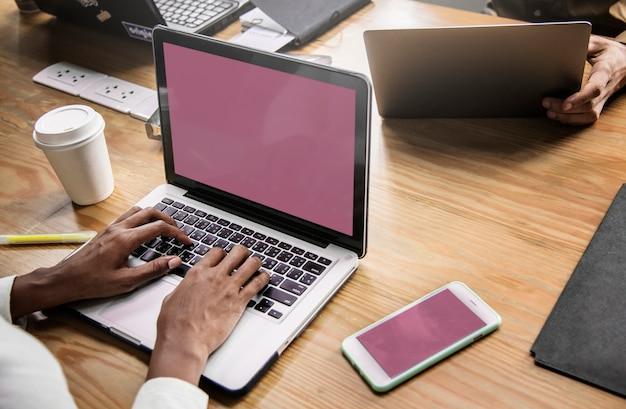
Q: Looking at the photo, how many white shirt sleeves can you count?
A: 2